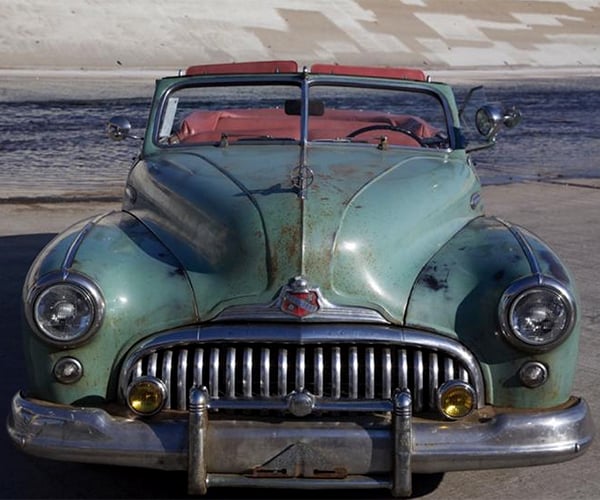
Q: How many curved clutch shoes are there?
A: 0